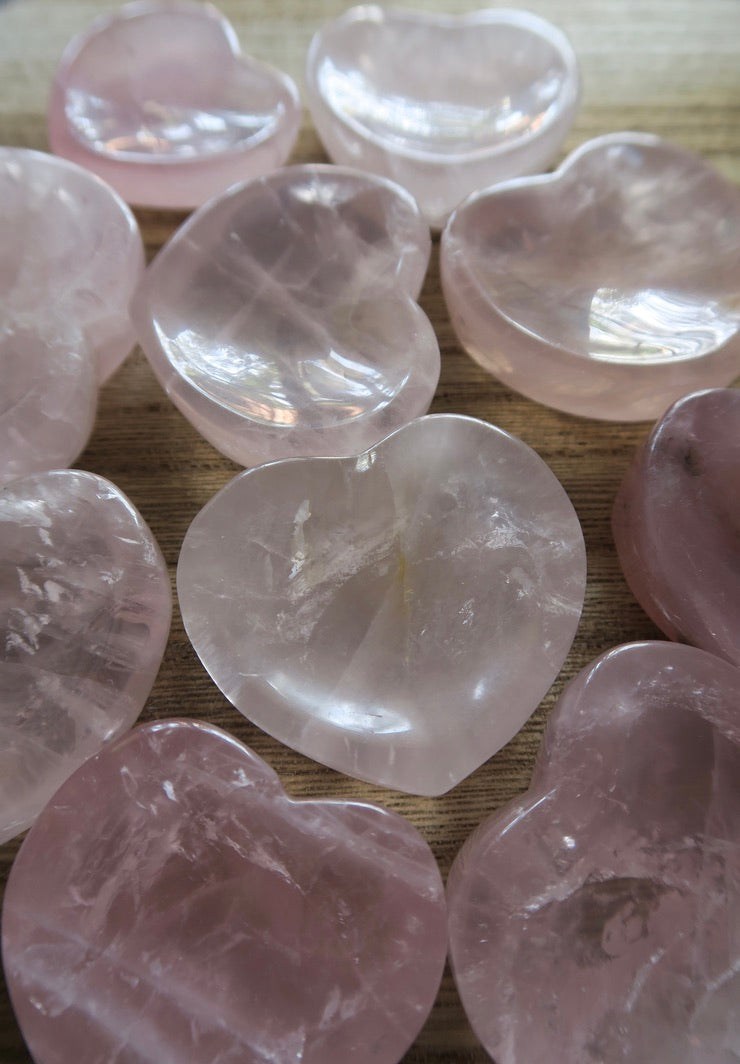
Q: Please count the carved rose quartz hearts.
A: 10